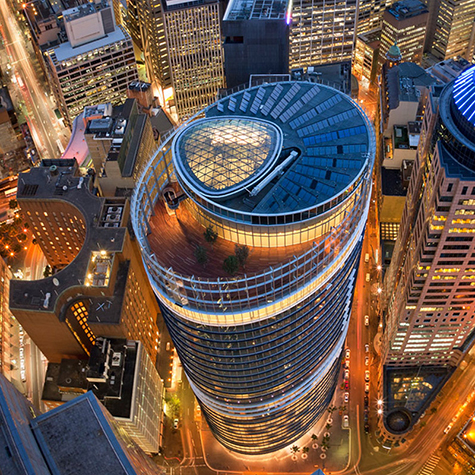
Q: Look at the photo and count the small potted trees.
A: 4